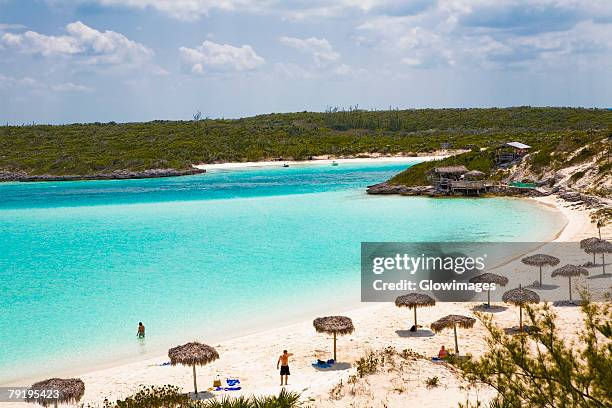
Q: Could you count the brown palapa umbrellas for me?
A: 11